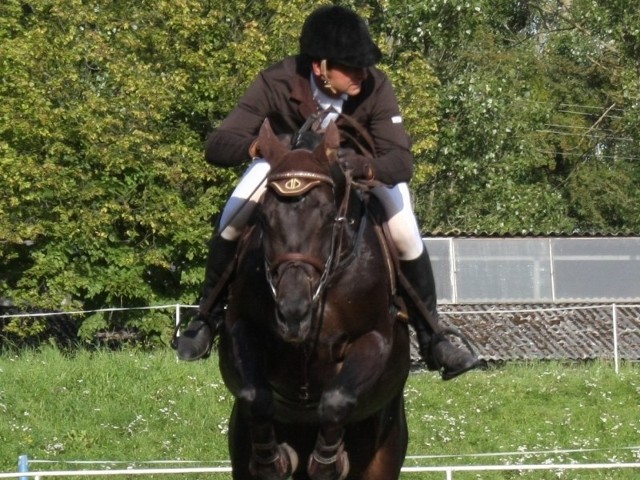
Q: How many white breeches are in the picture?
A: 1